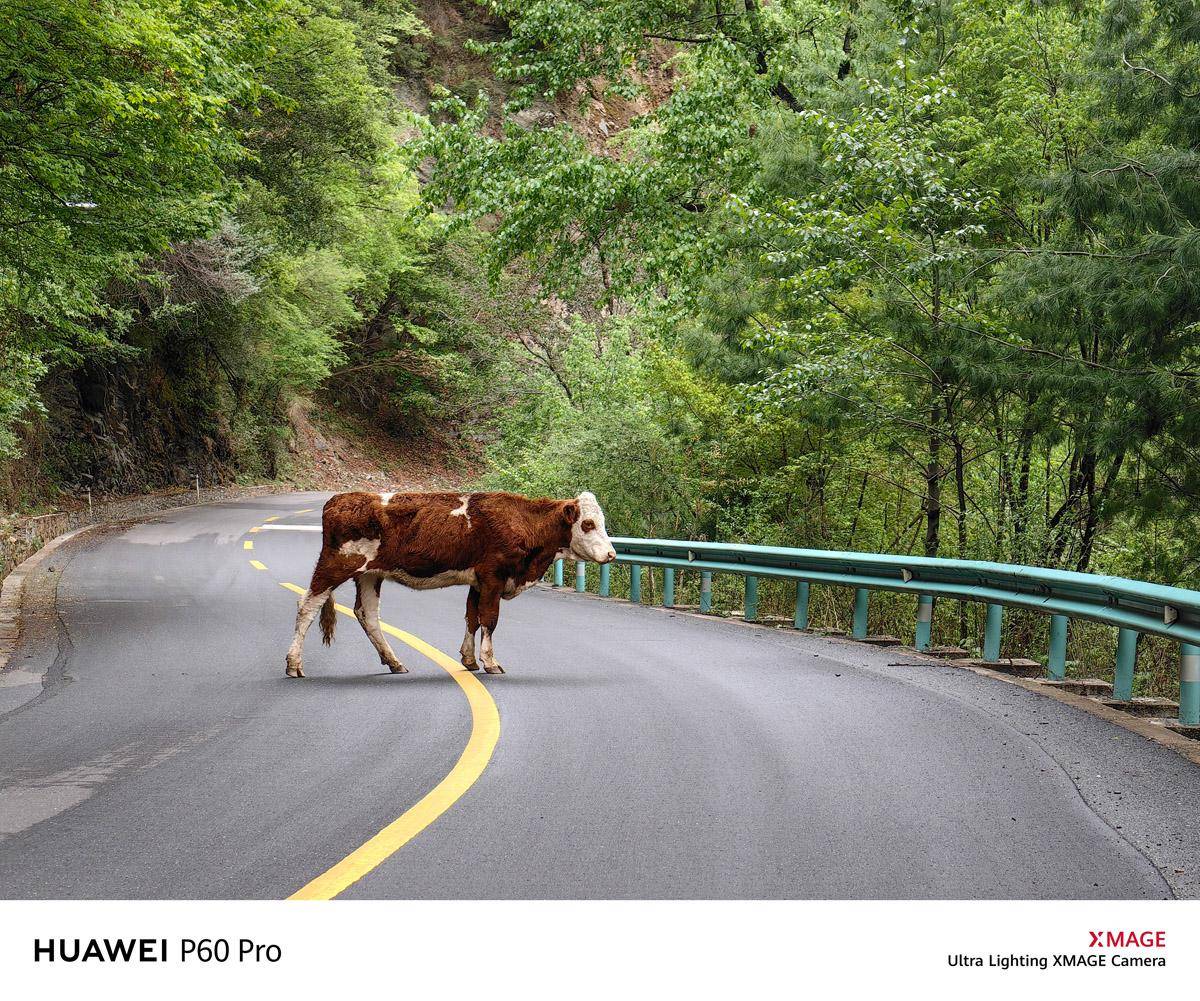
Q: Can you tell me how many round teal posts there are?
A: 14